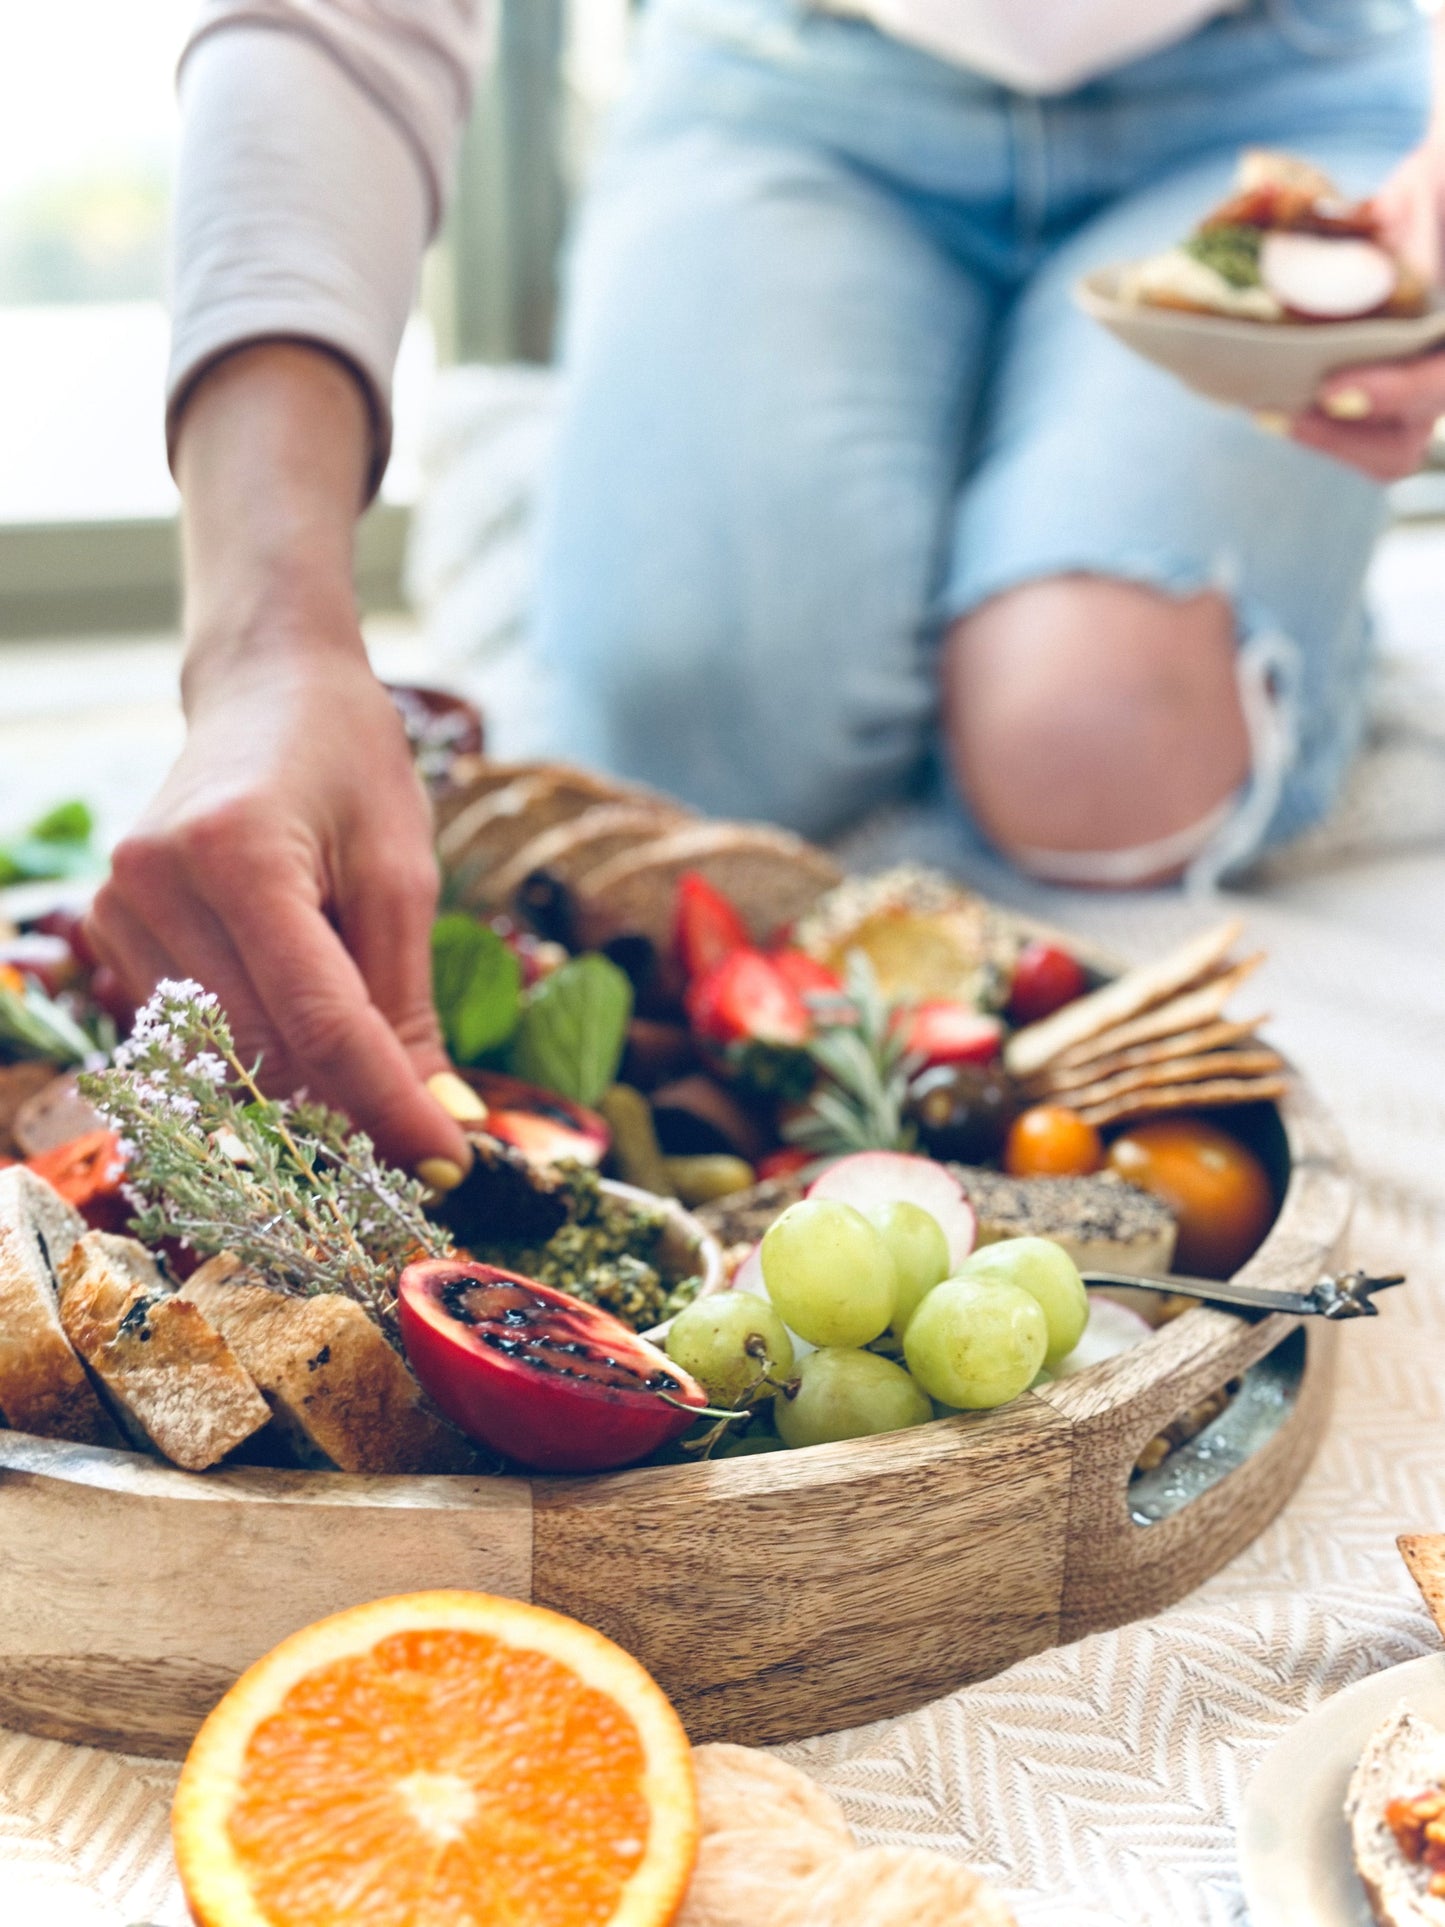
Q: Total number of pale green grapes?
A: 6